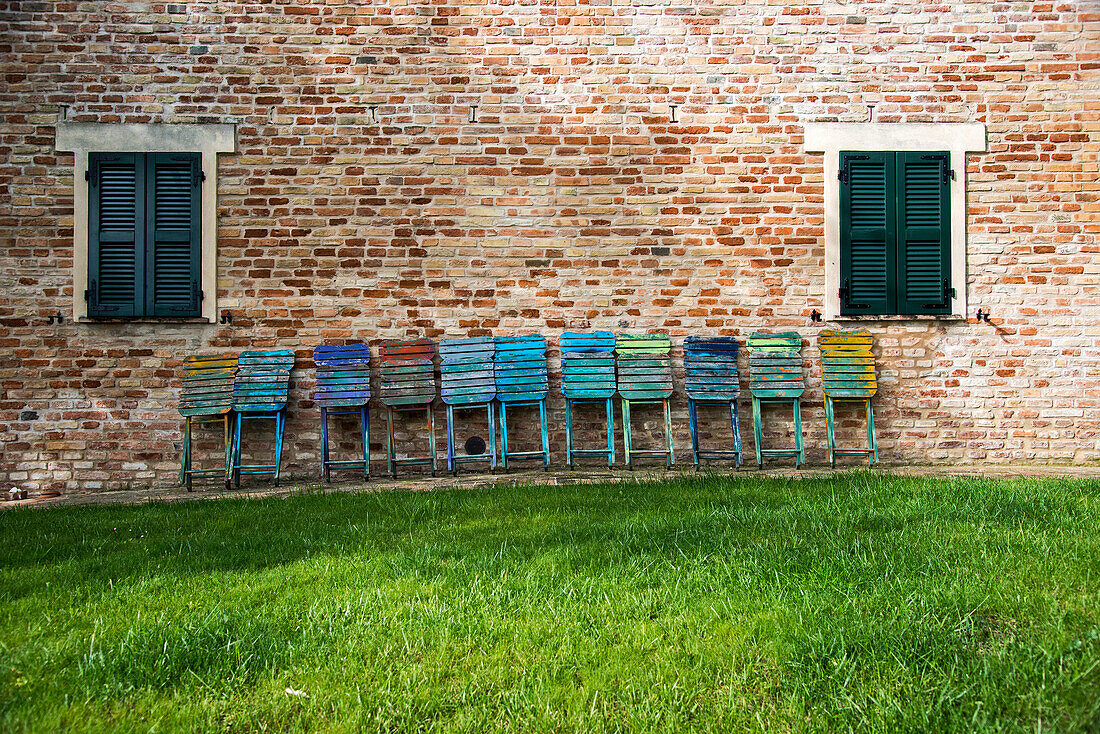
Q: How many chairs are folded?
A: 11